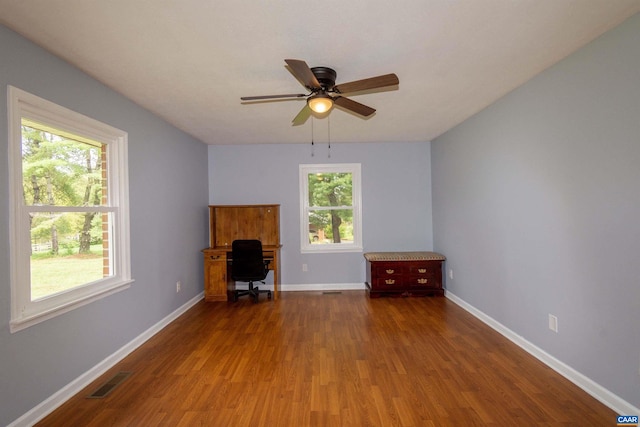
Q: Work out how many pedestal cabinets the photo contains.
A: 1